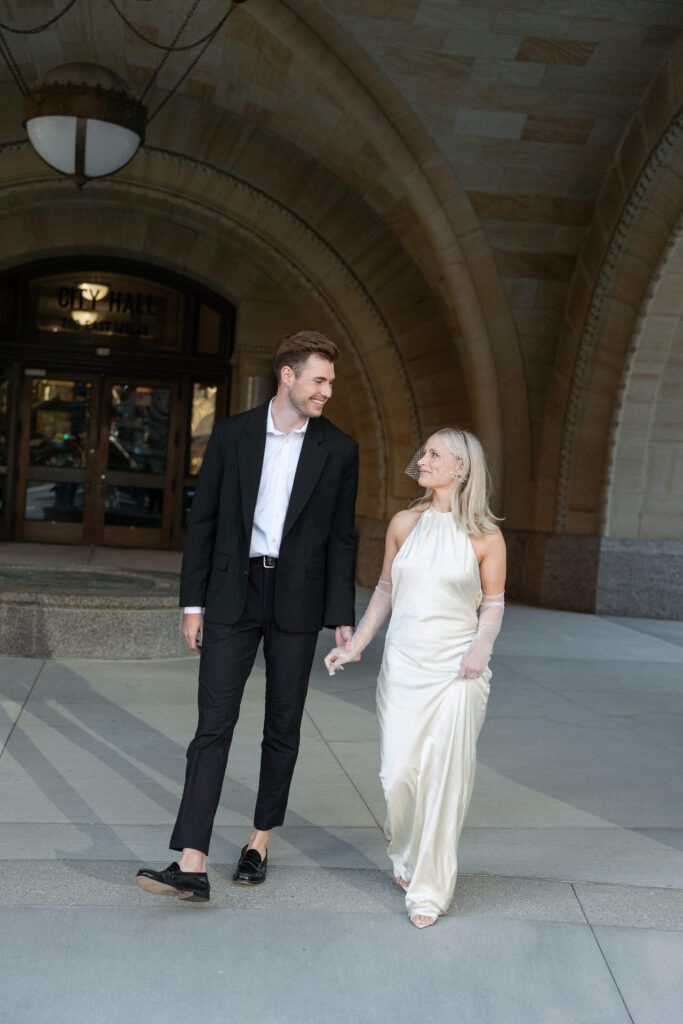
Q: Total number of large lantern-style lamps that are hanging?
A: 1